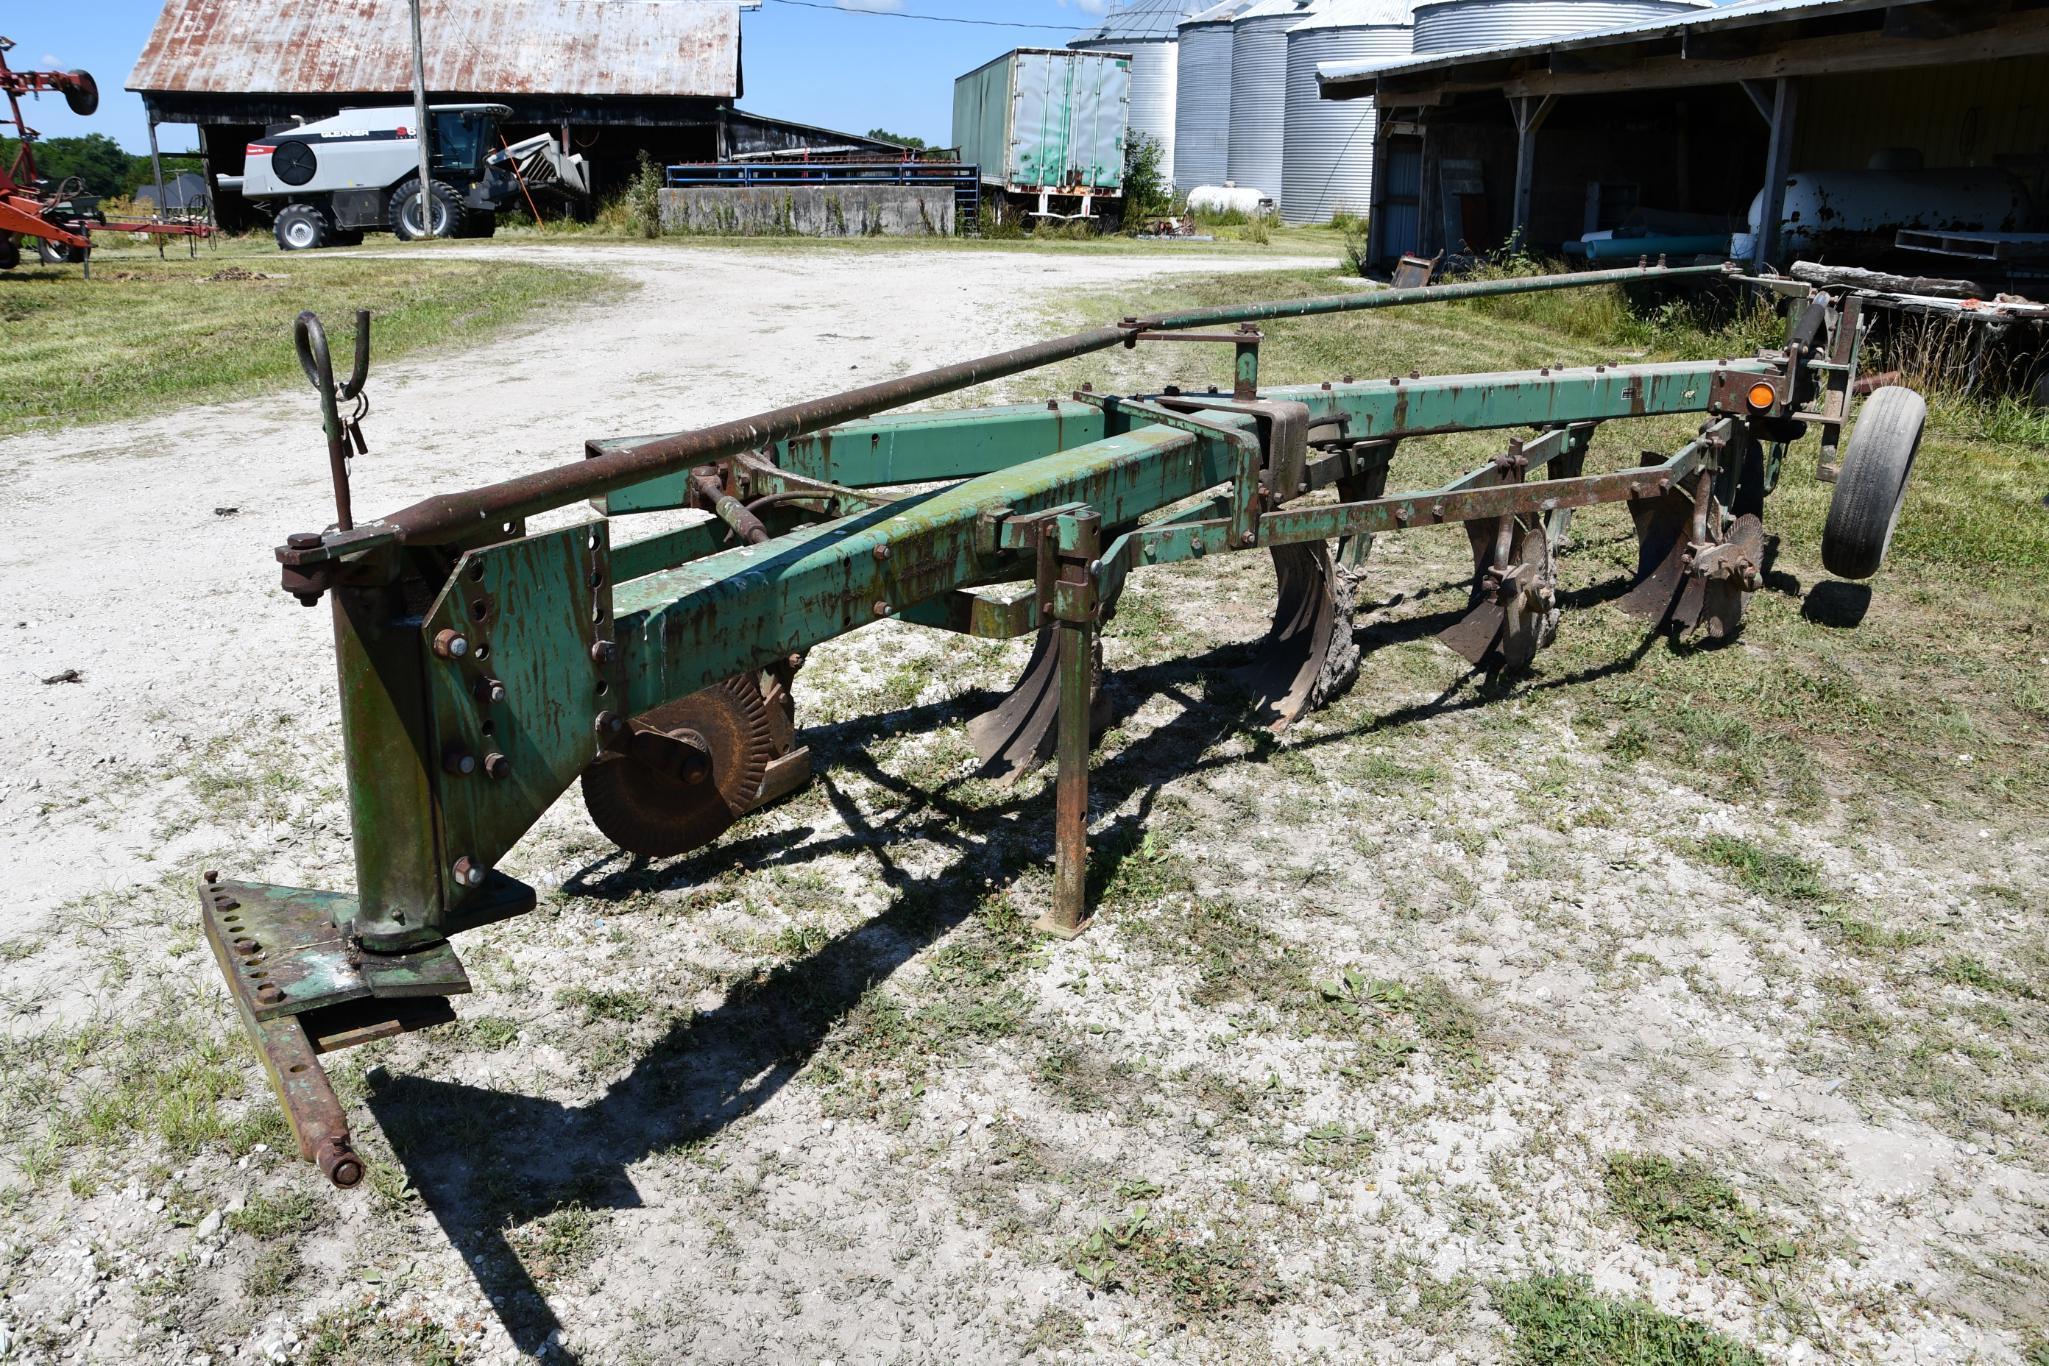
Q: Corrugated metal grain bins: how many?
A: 5